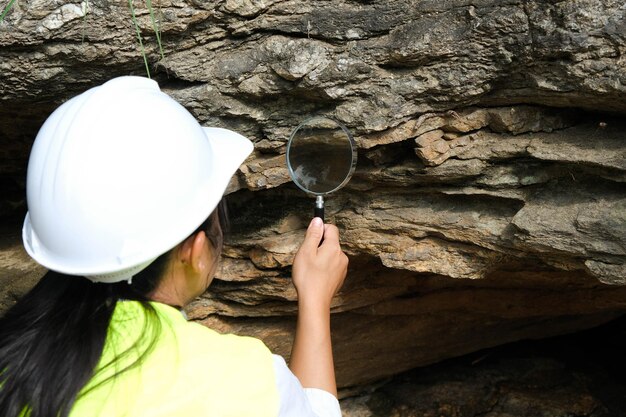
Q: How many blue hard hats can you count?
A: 0